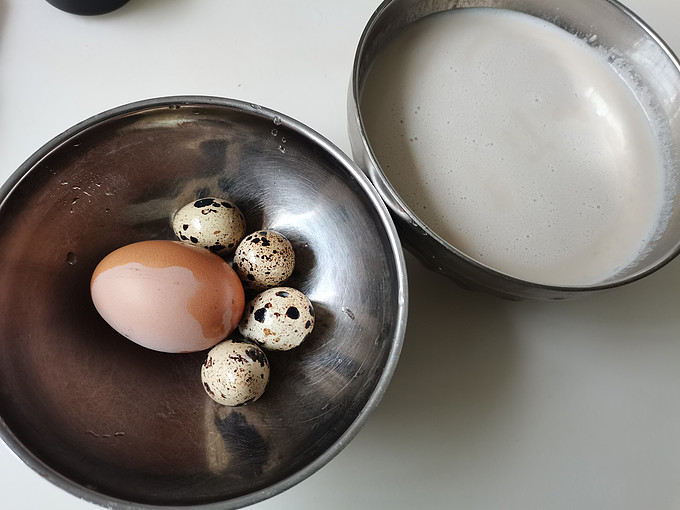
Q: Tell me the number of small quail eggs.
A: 4